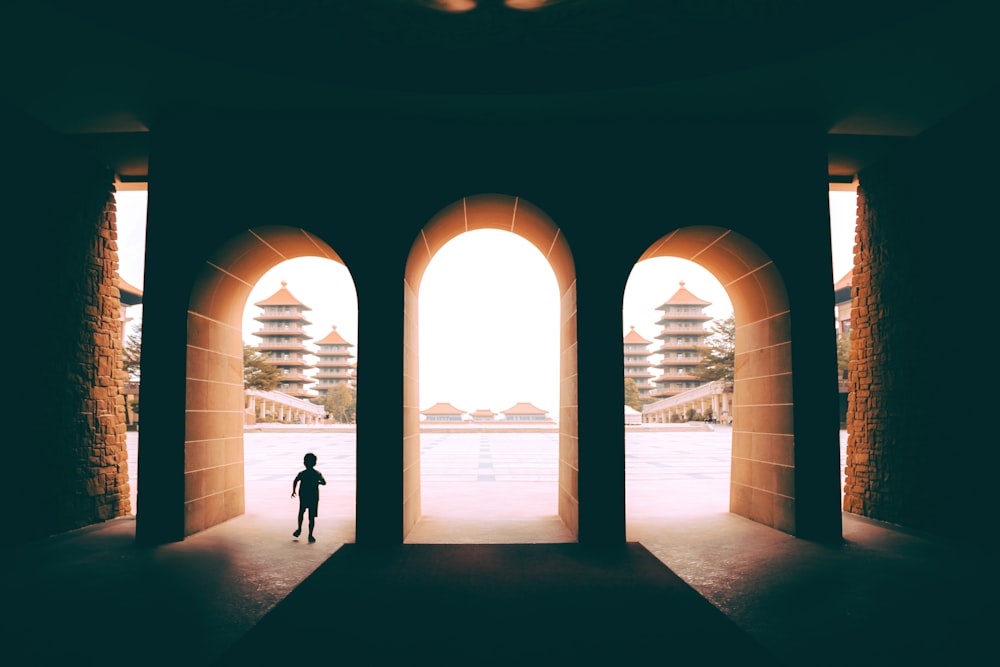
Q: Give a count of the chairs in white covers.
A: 0